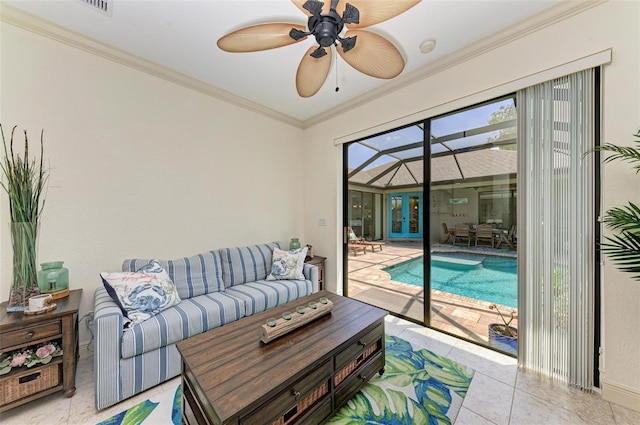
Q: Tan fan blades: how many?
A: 5